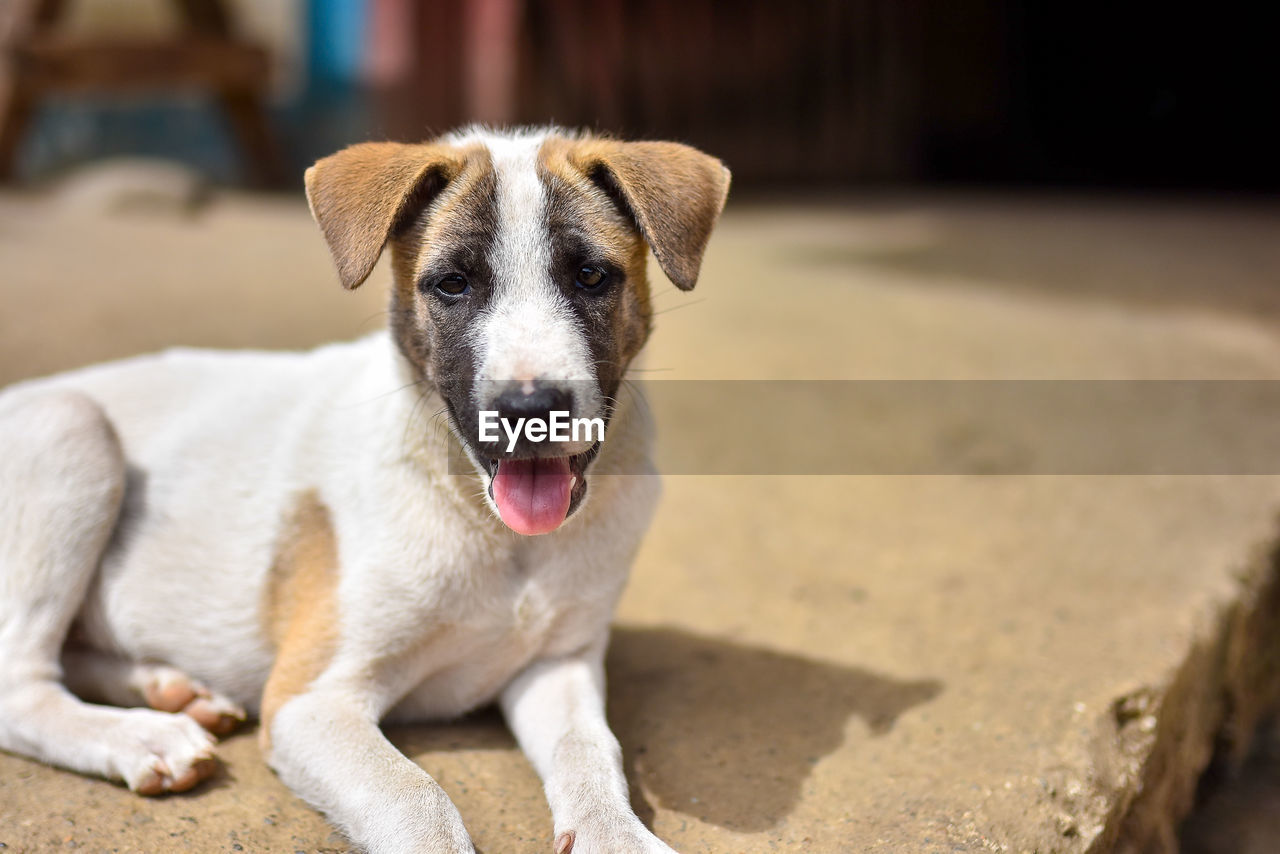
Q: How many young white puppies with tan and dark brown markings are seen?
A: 1